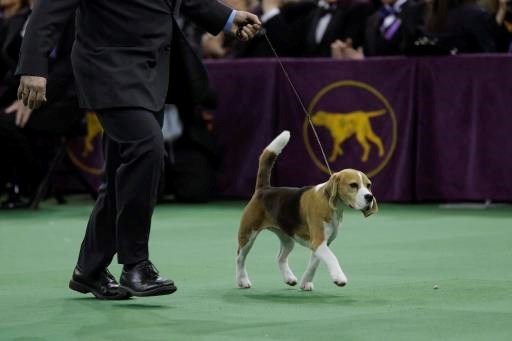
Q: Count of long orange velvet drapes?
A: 0